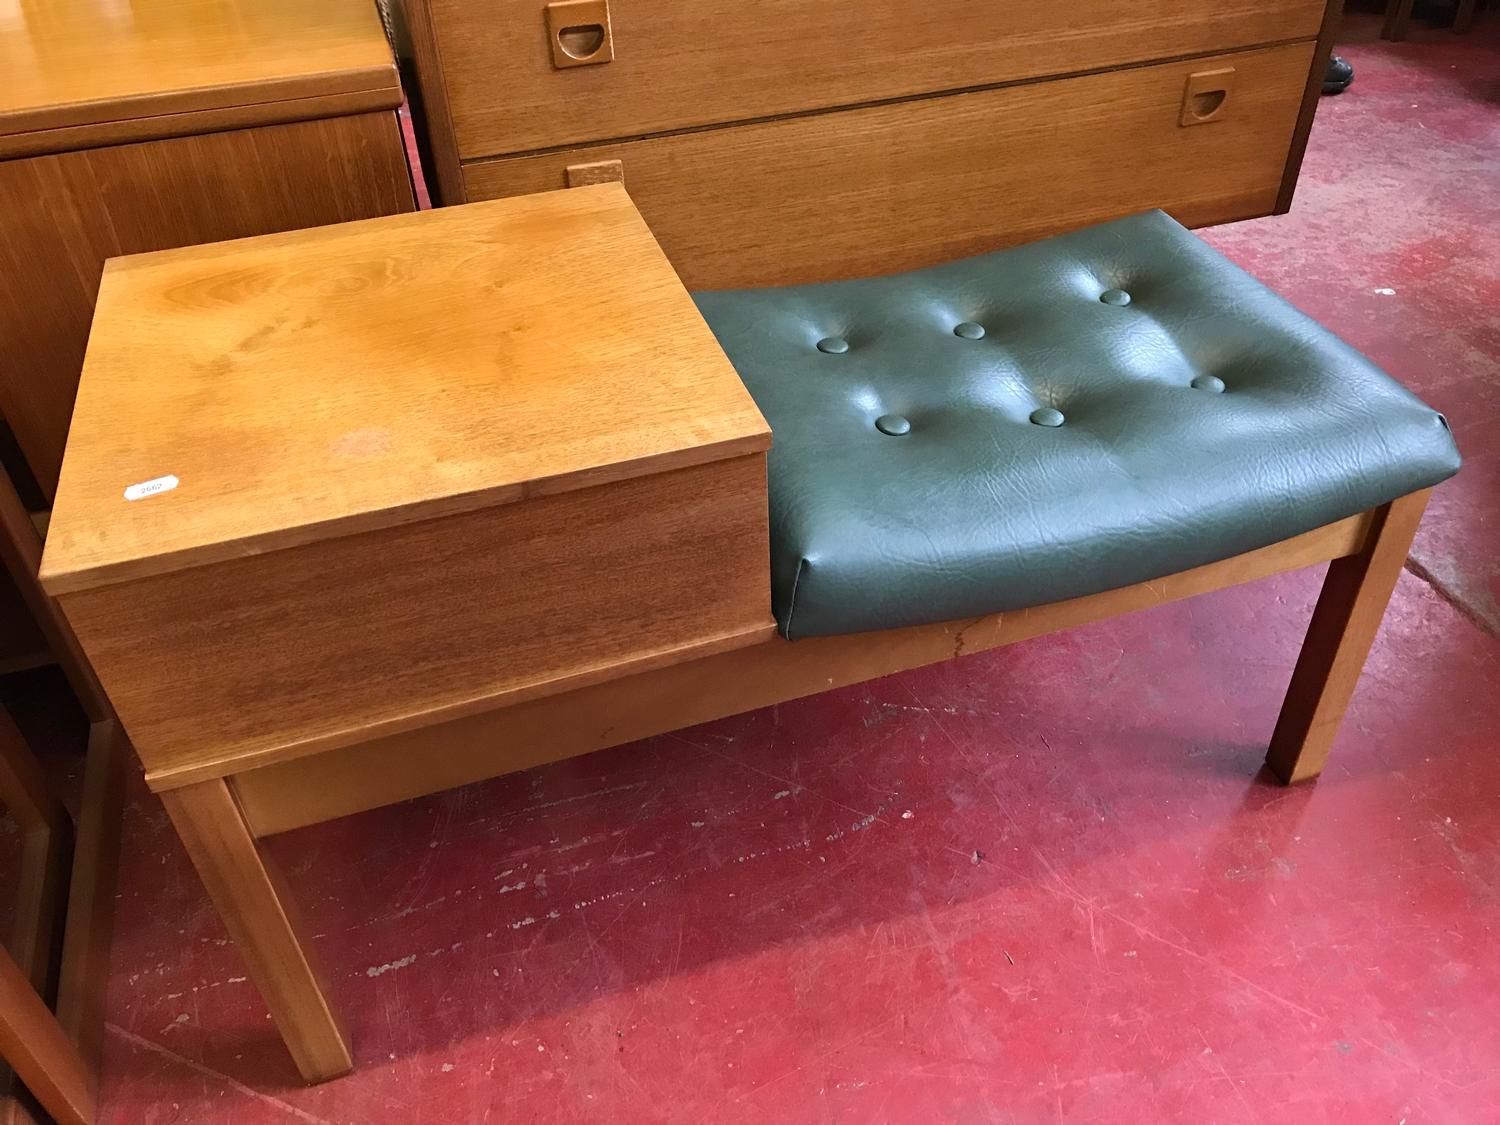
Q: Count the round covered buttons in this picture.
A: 6